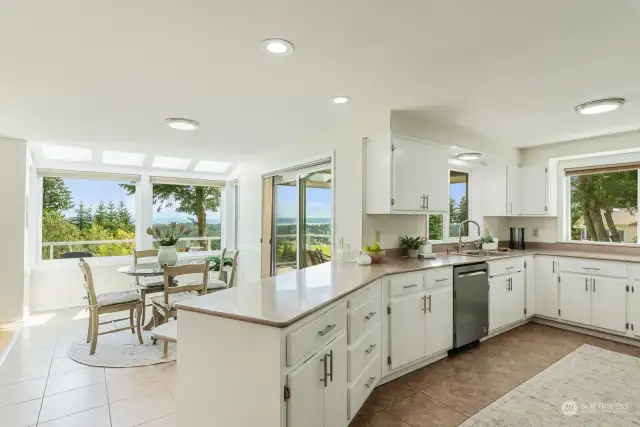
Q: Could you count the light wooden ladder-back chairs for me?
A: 4